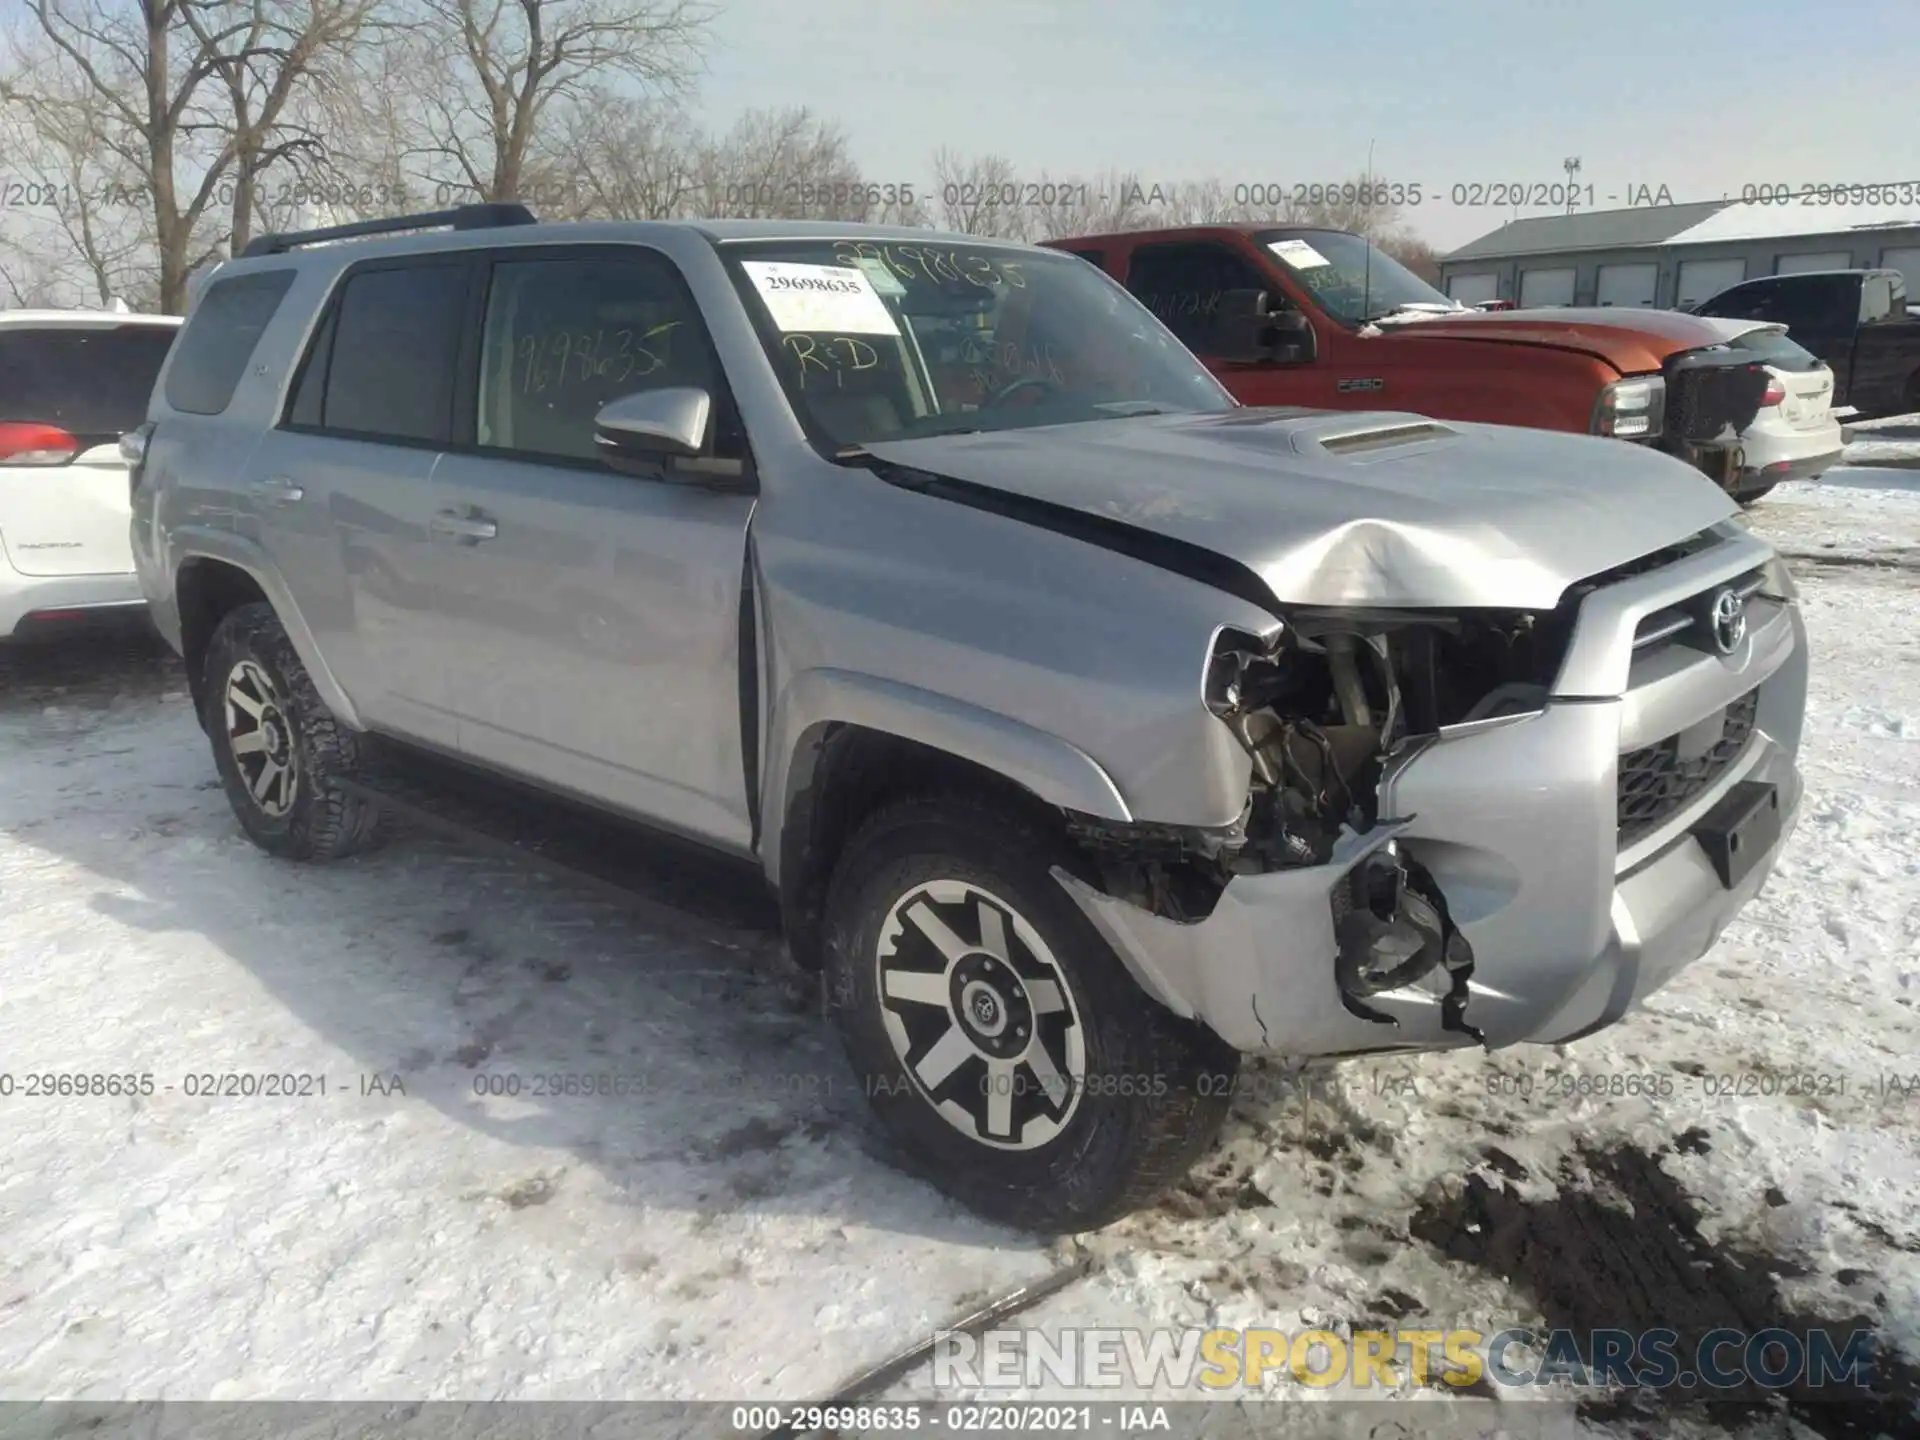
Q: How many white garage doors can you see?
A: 6